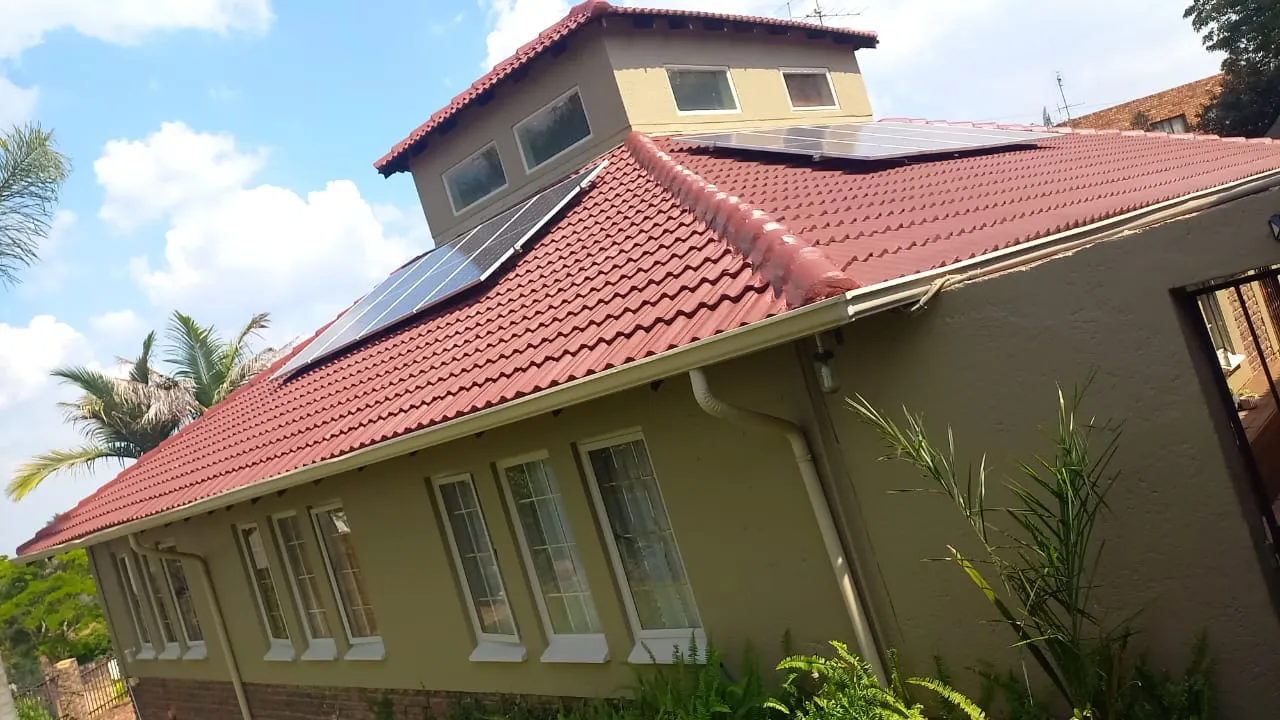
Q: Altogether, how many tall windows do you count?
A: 9